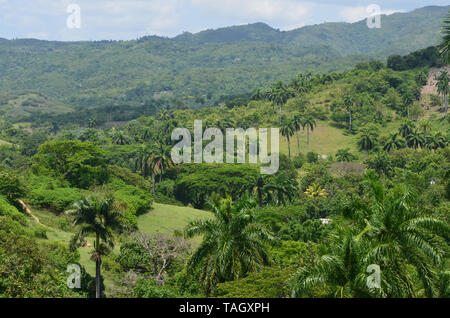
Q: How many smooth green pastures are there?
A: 2